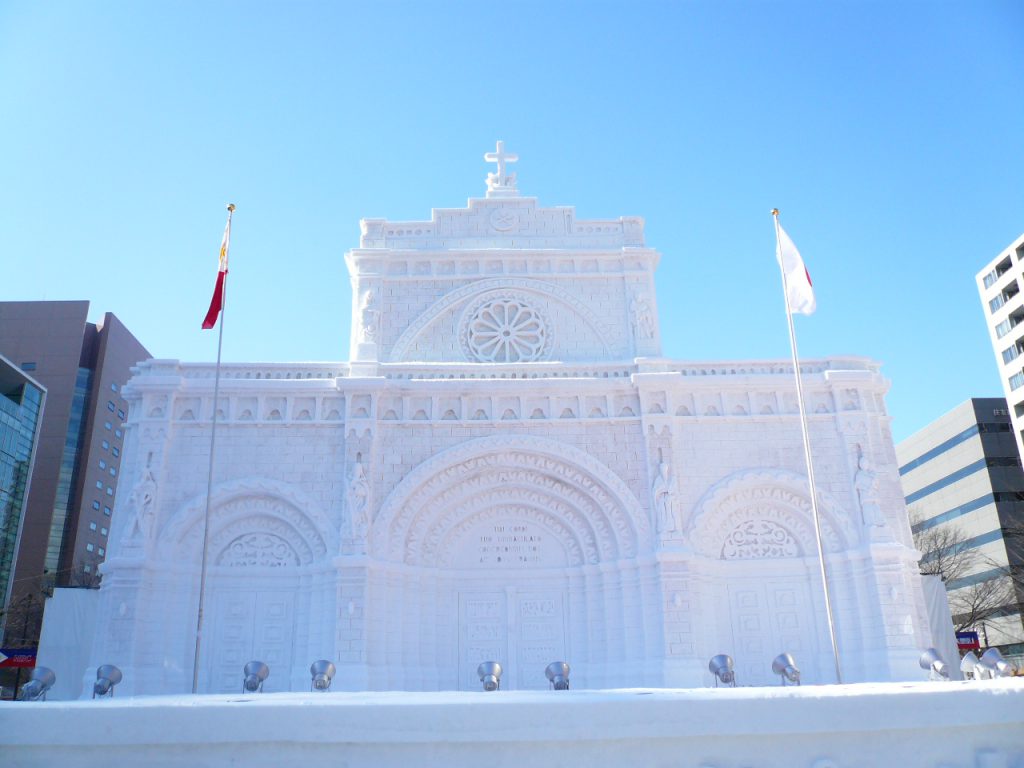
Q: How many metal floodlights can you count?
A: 11